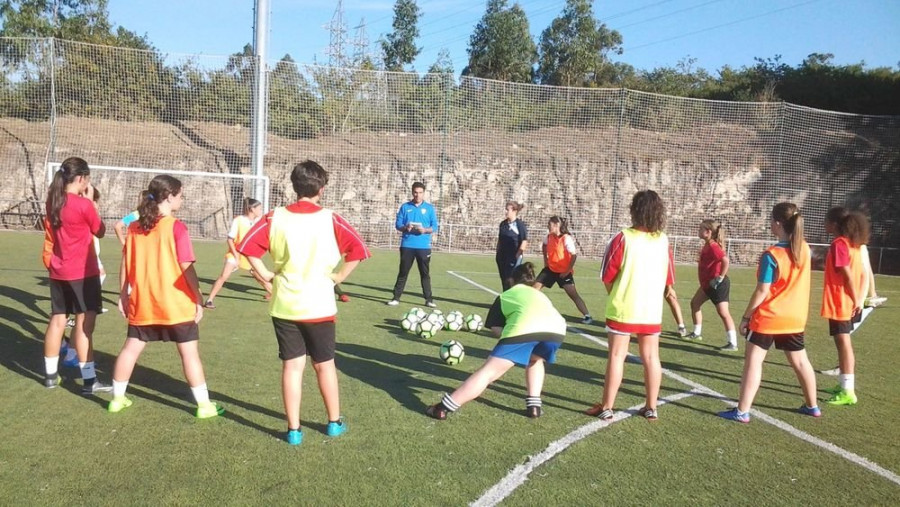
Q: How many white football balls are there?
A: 7